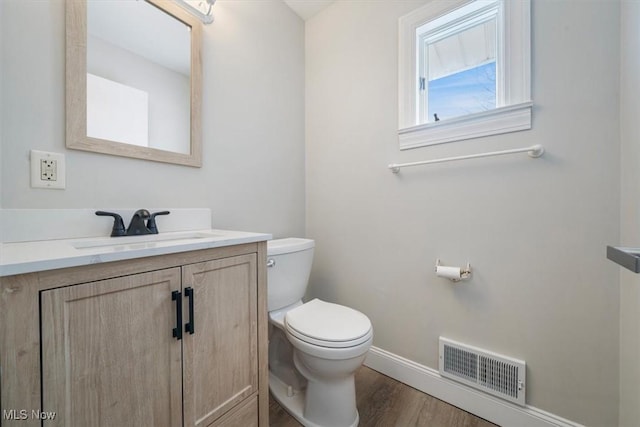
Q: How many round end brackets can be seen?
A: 2